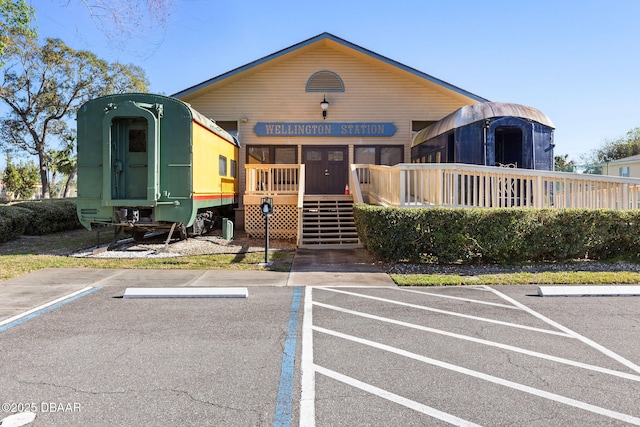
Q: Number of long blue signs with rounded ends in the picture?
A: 1